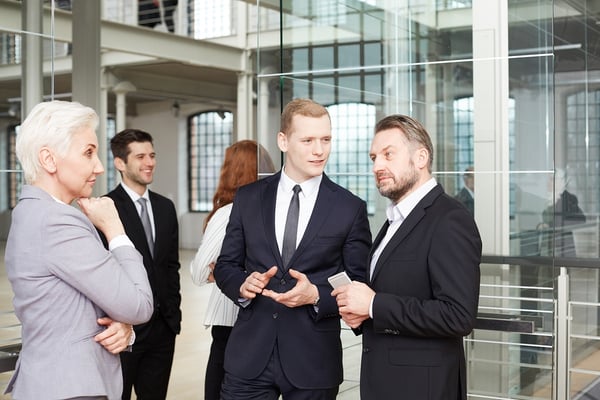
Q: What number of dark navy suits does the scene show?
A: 1